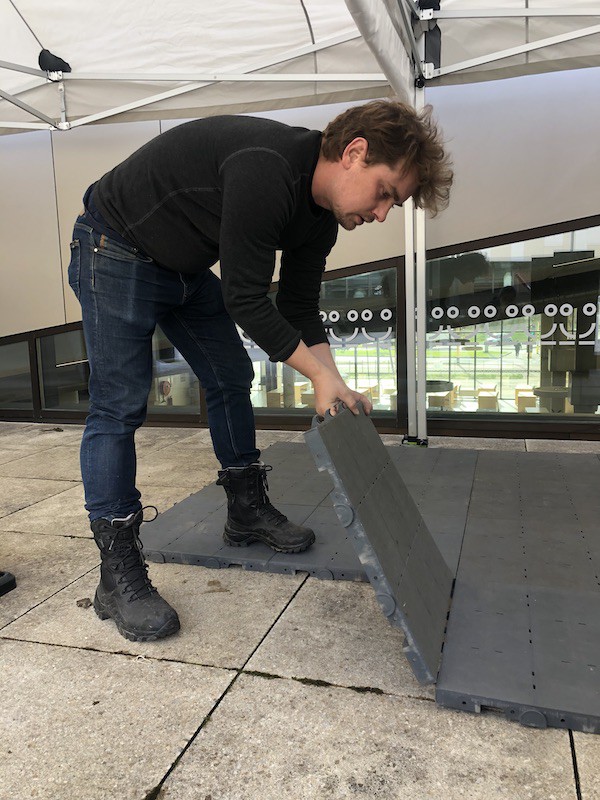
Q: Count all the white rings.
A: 14